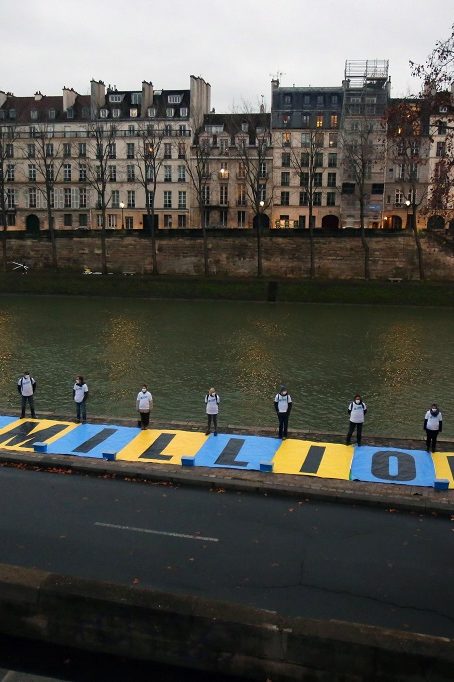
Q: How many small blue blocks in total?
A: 5